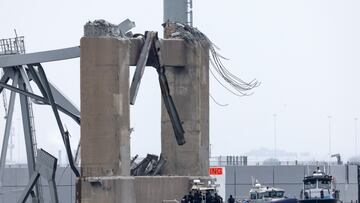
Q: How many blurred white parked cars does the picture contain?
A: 0